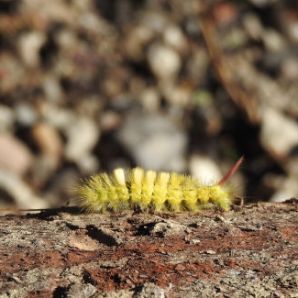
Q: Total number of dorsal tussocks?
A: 4